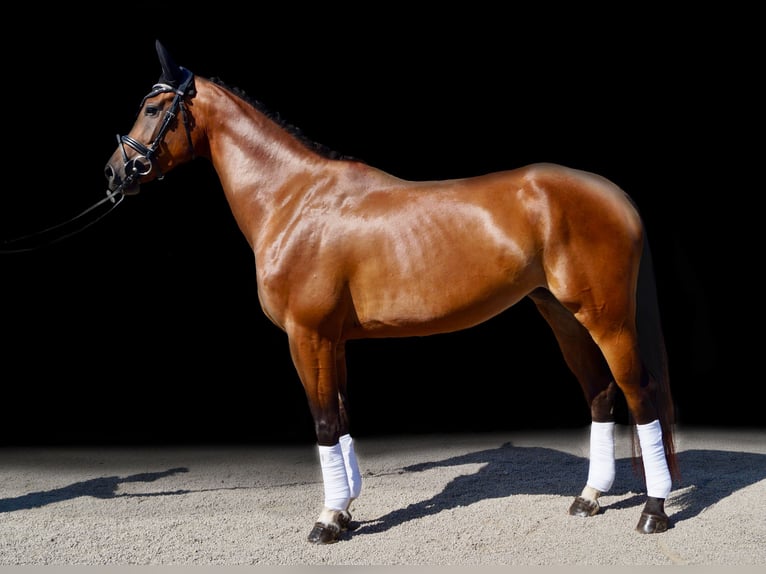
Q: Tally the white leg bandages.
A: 4